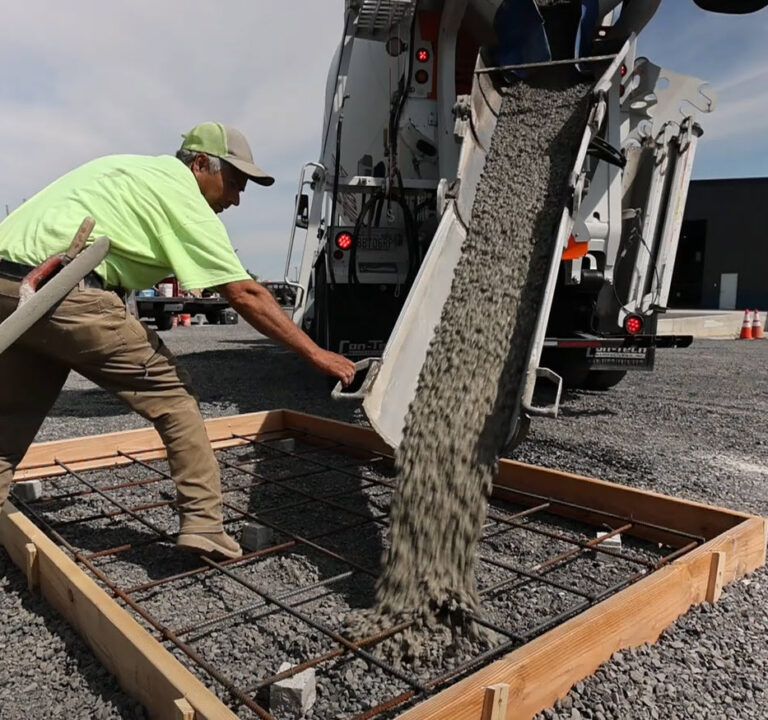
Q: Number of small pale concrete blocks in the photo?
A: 5